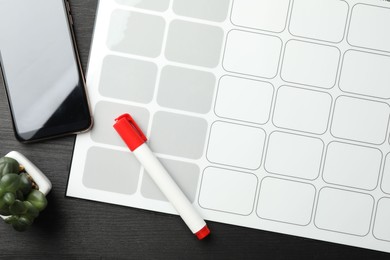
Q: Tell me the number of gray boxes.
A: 10